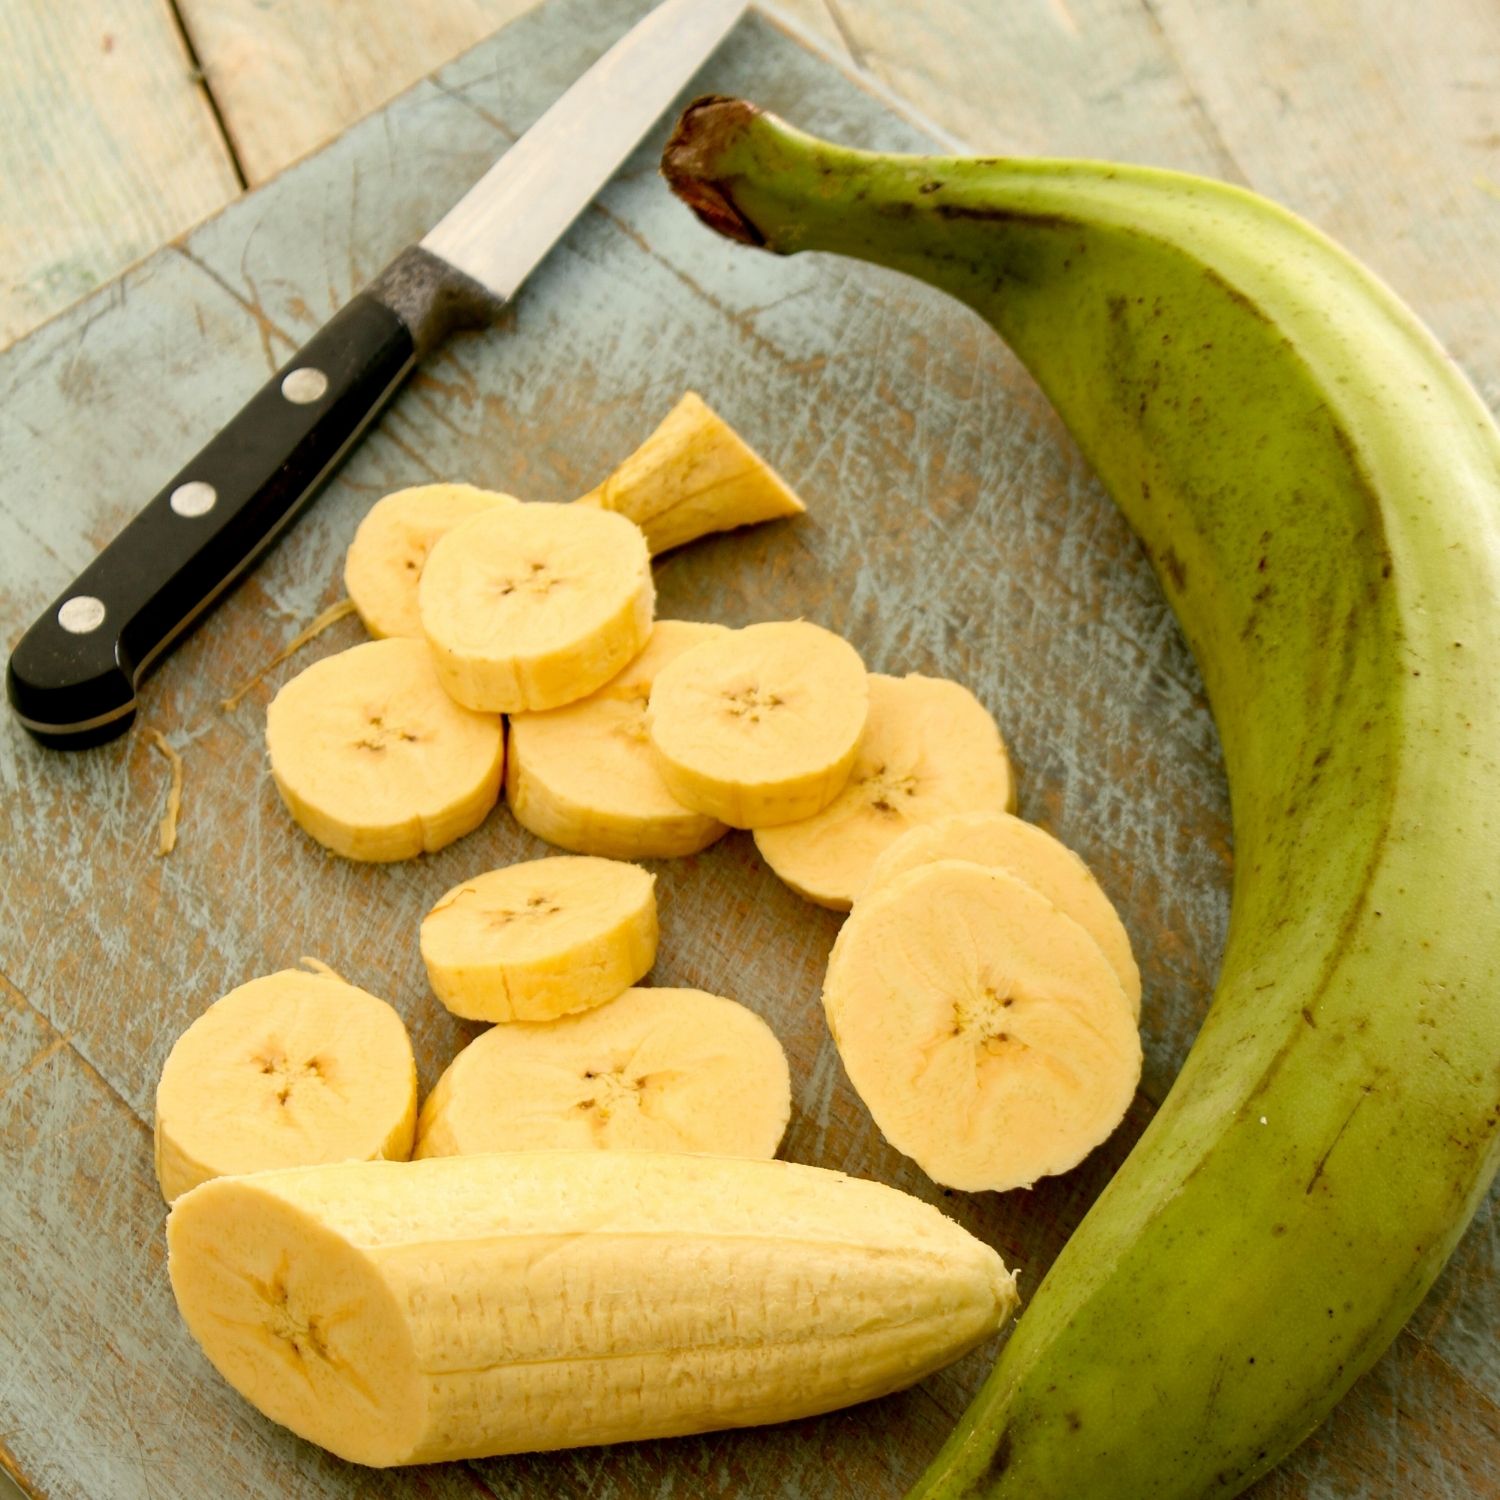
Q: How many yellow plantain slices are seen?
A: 11